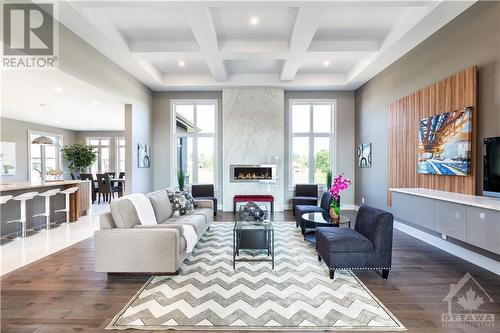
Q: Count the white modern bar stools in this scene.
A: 4